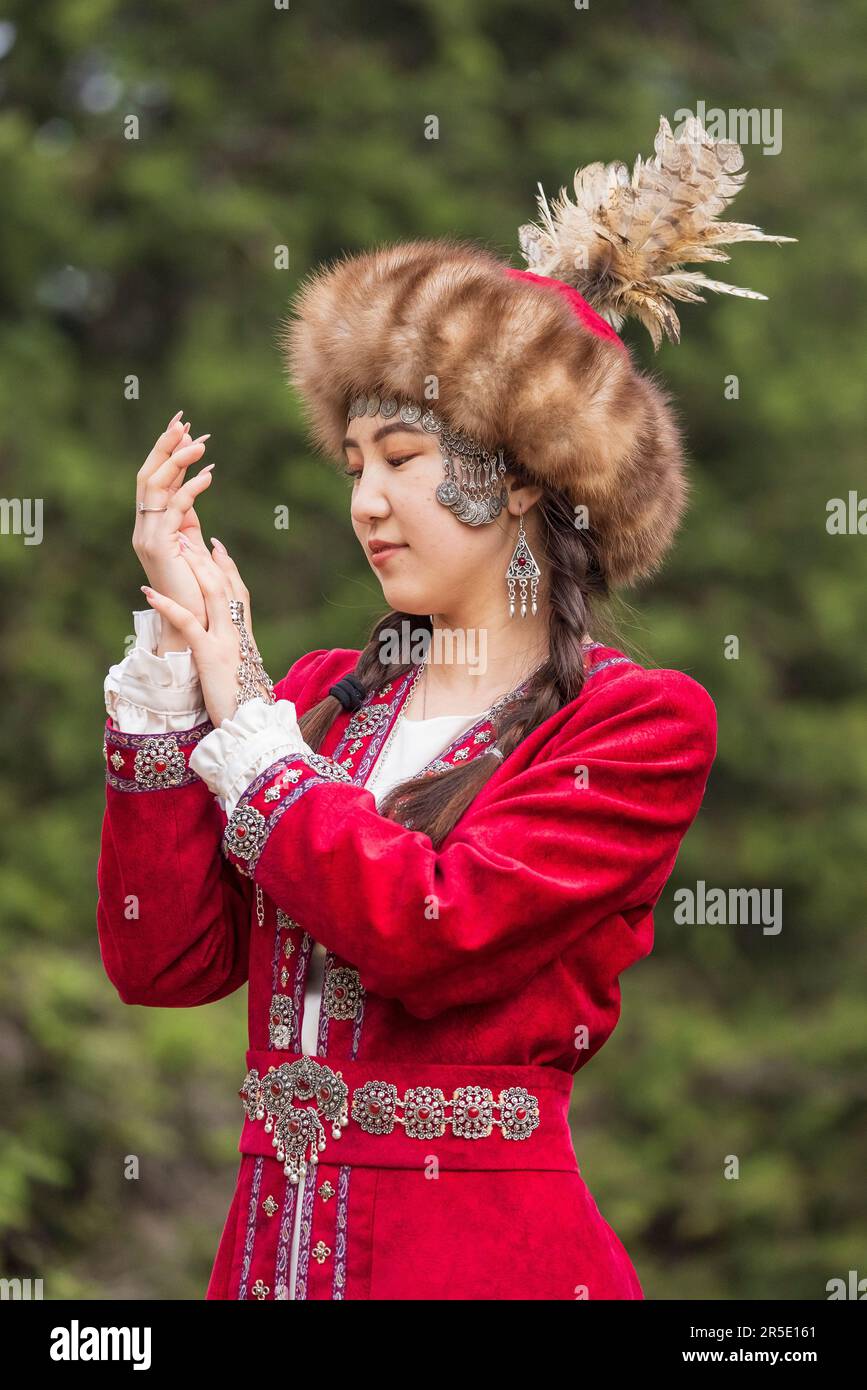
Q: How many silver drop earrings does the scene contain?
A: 1